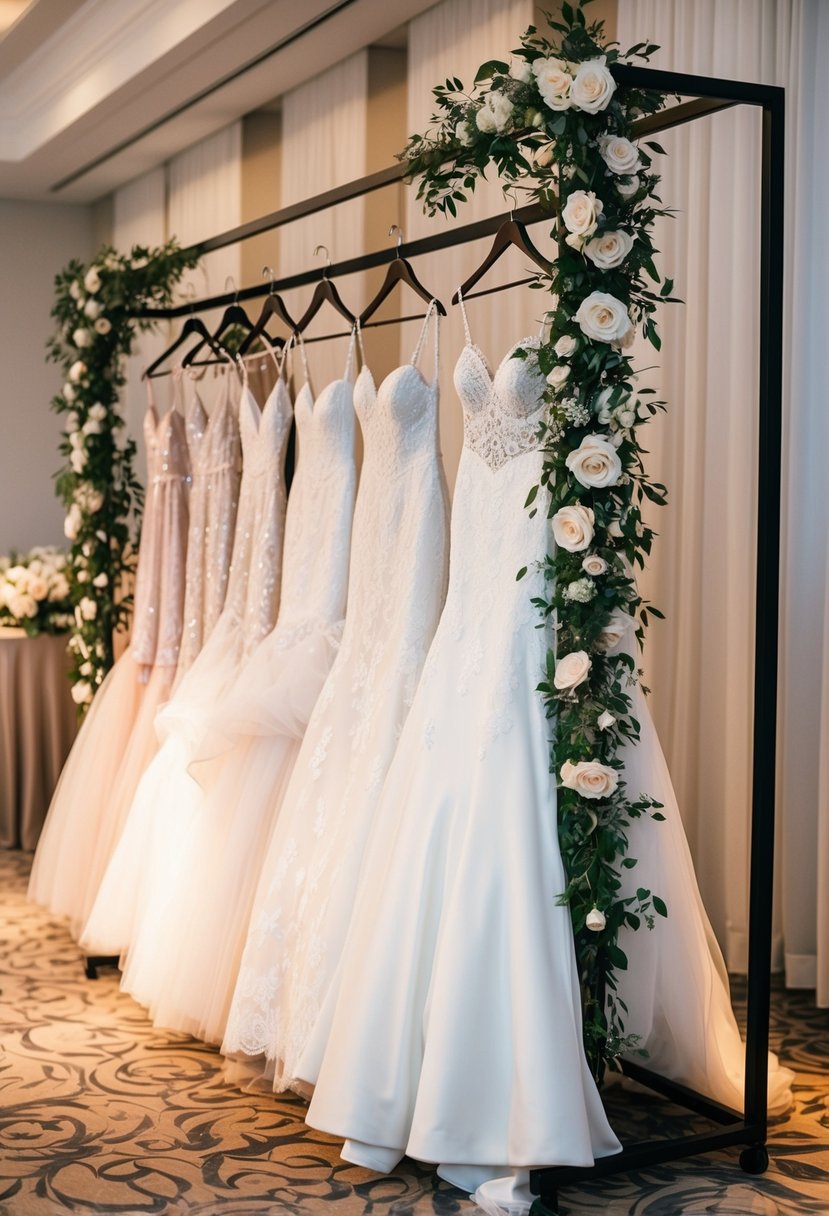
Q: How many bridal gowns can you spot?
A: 6